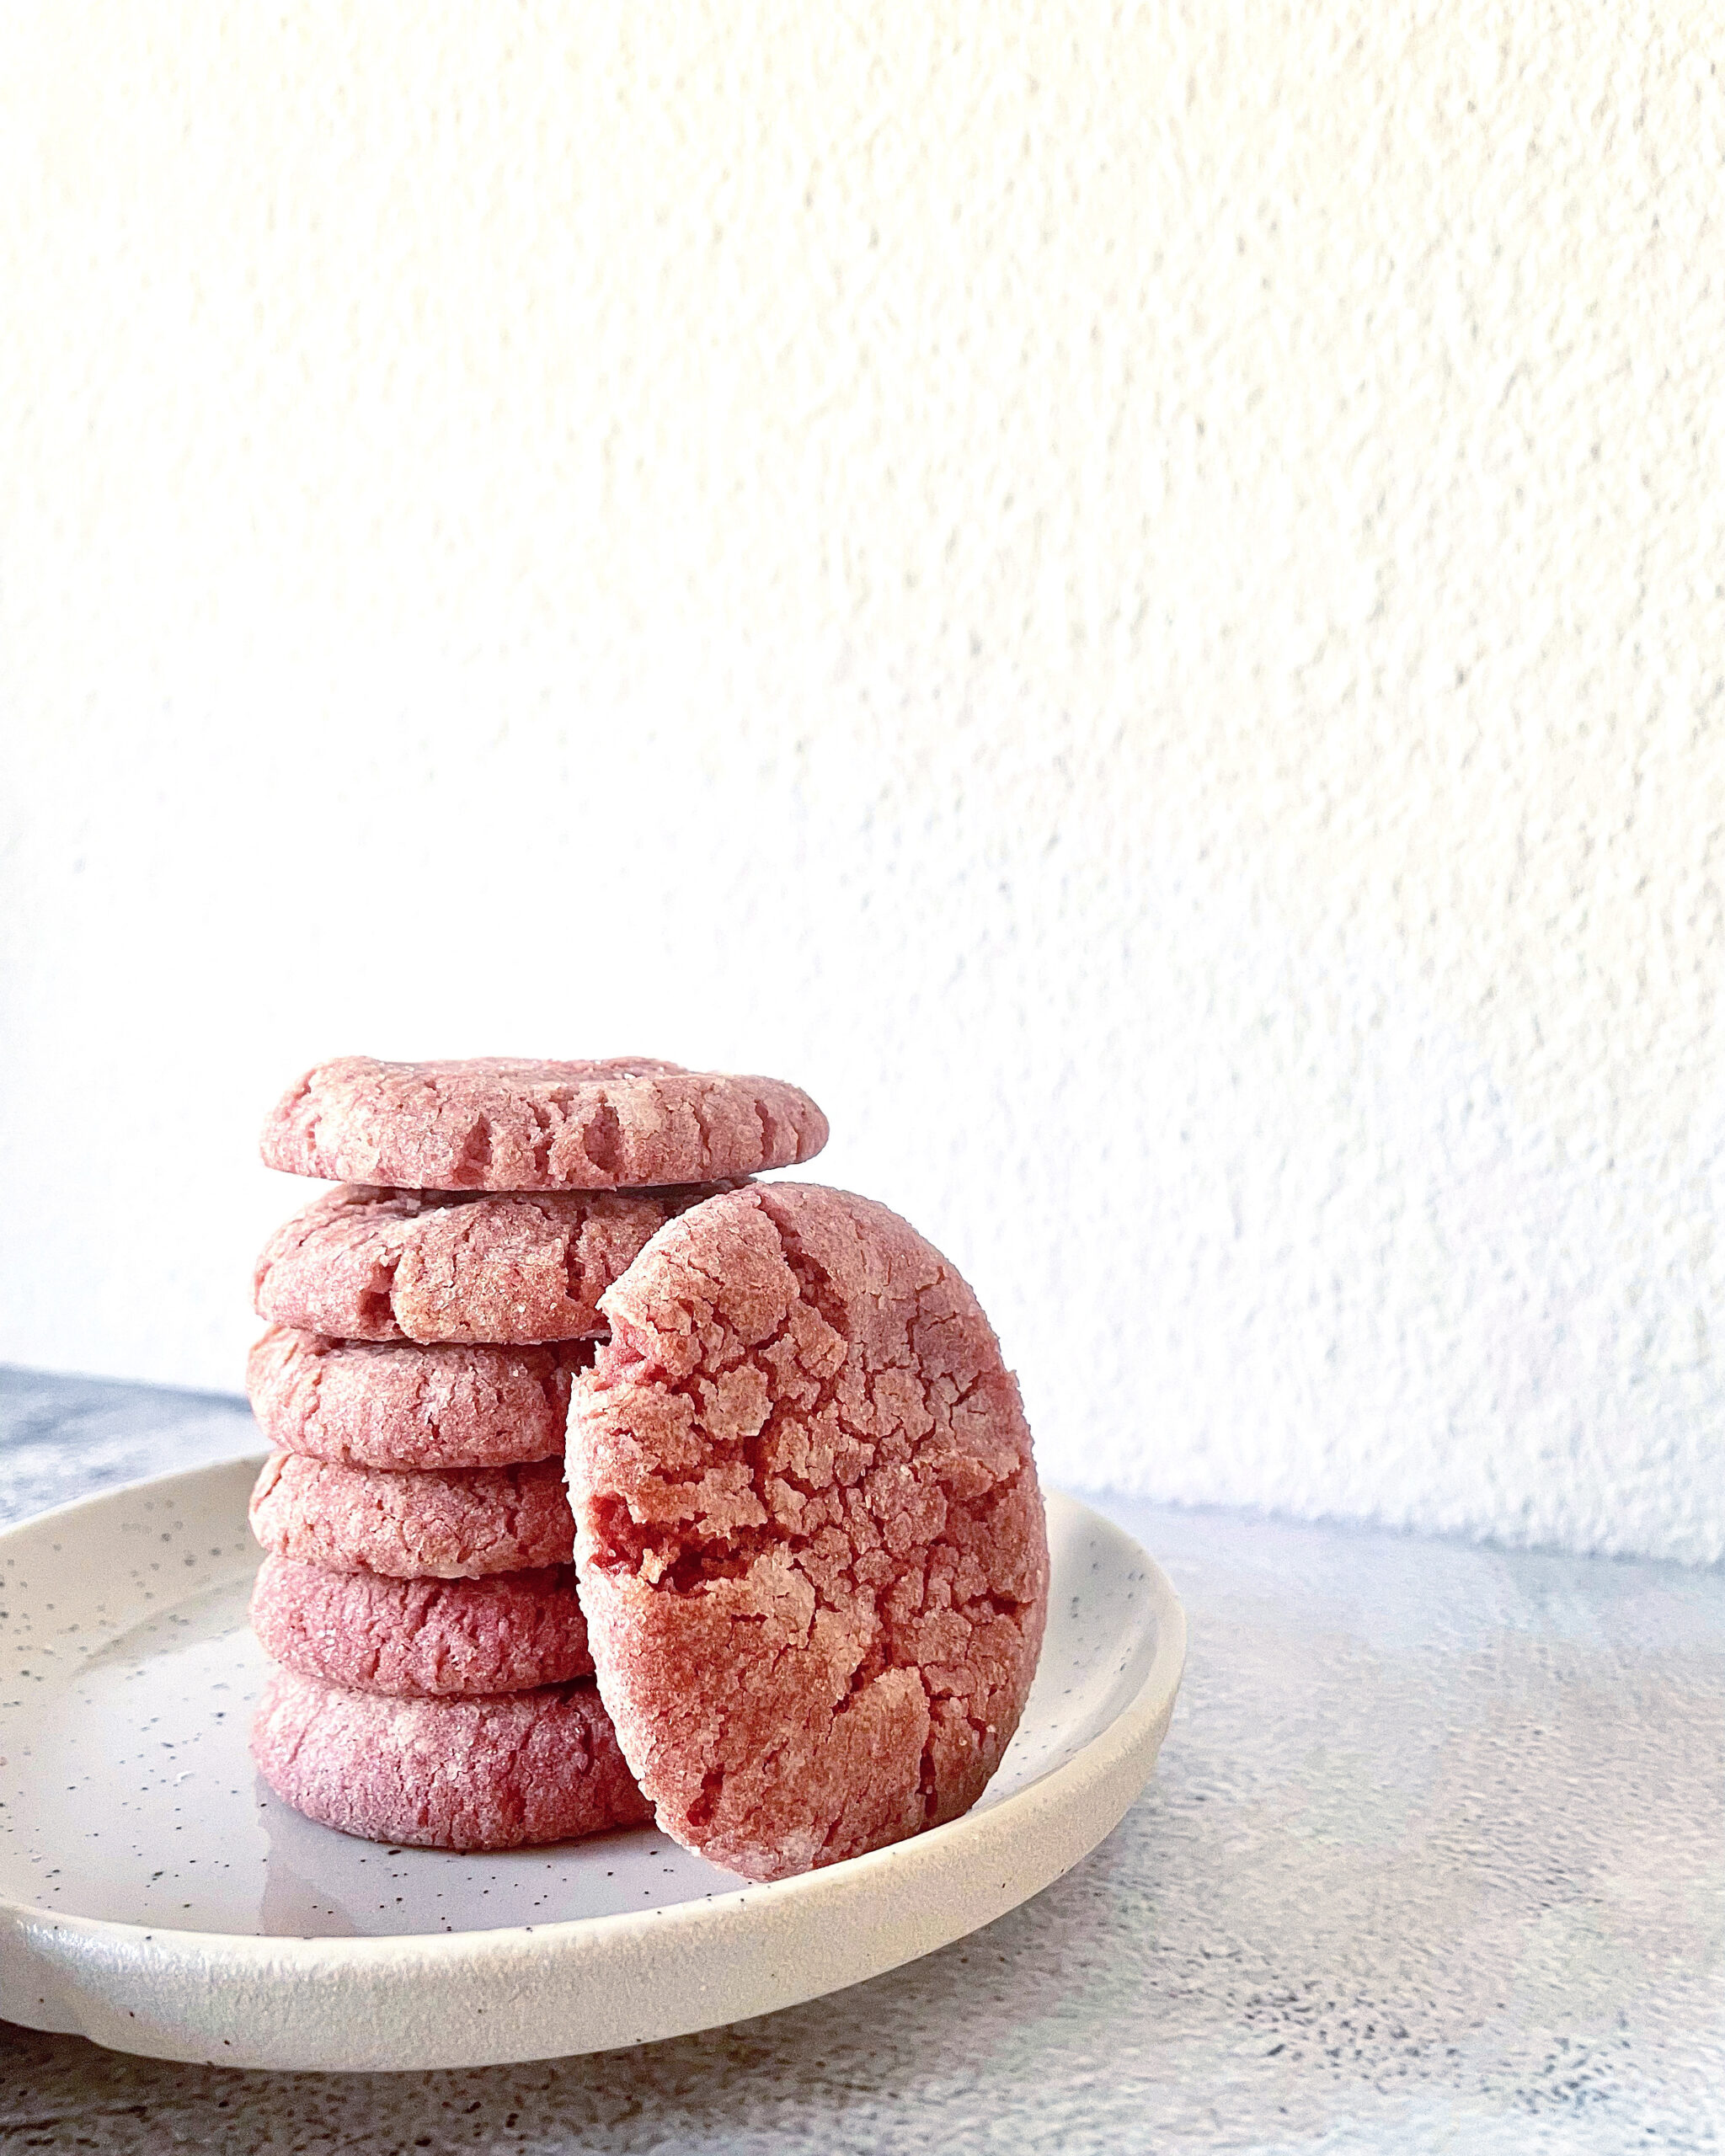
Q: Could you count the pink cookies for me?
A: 7